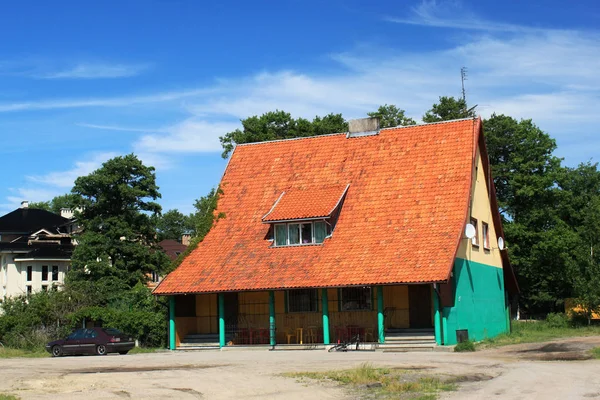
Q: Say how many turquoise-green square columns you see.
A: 6